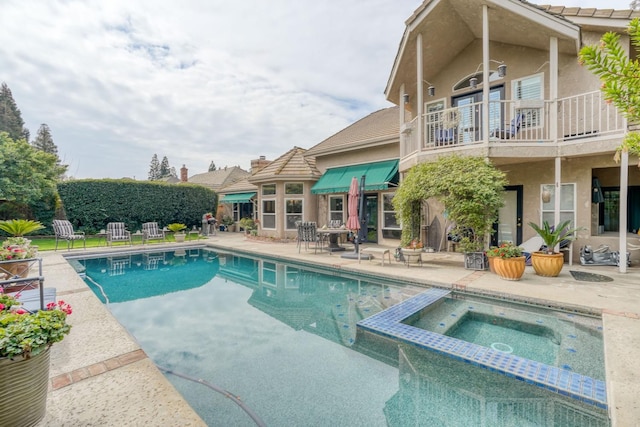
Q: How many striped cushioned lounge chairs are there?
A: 3